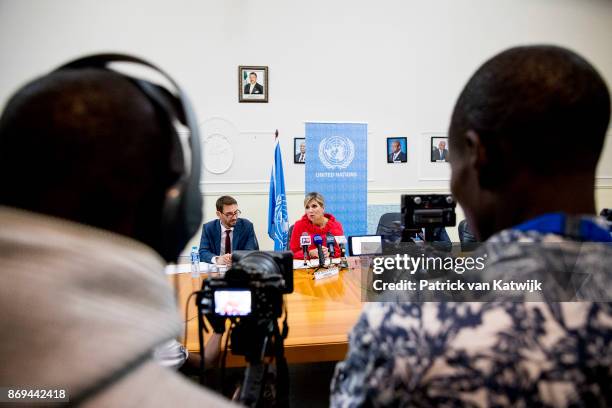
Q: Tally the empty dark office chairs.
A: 2